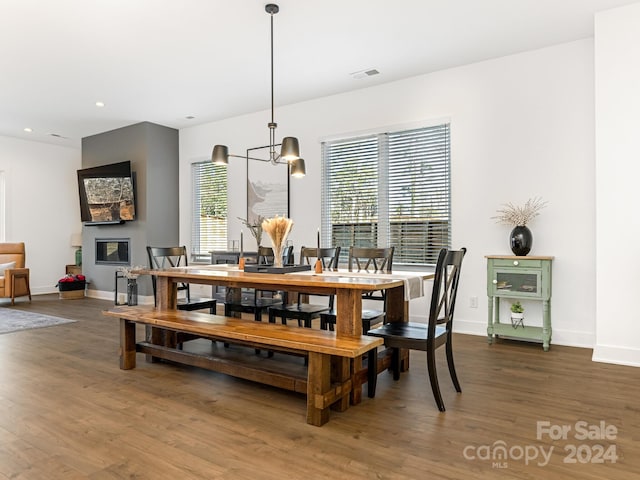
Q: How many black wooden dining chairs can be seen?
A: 5